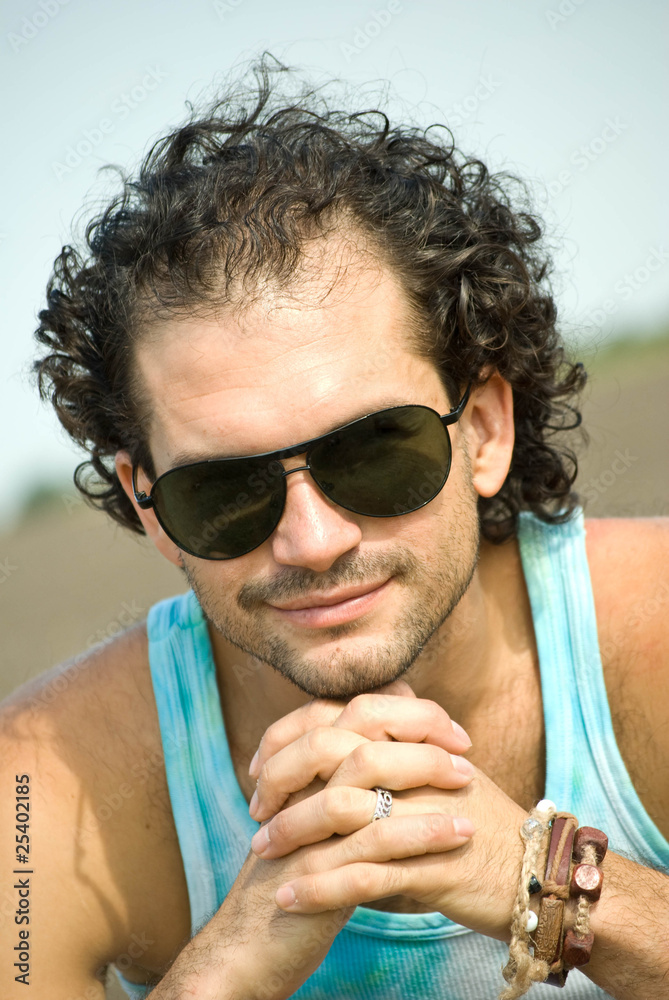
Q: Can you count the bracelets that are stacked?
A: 3